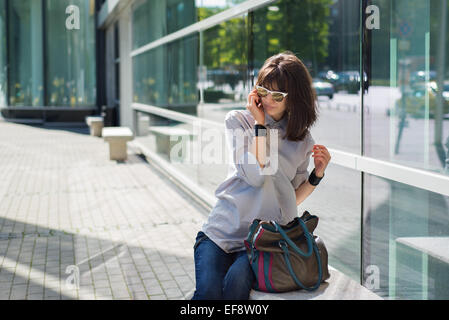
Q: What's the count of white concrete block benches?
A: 3